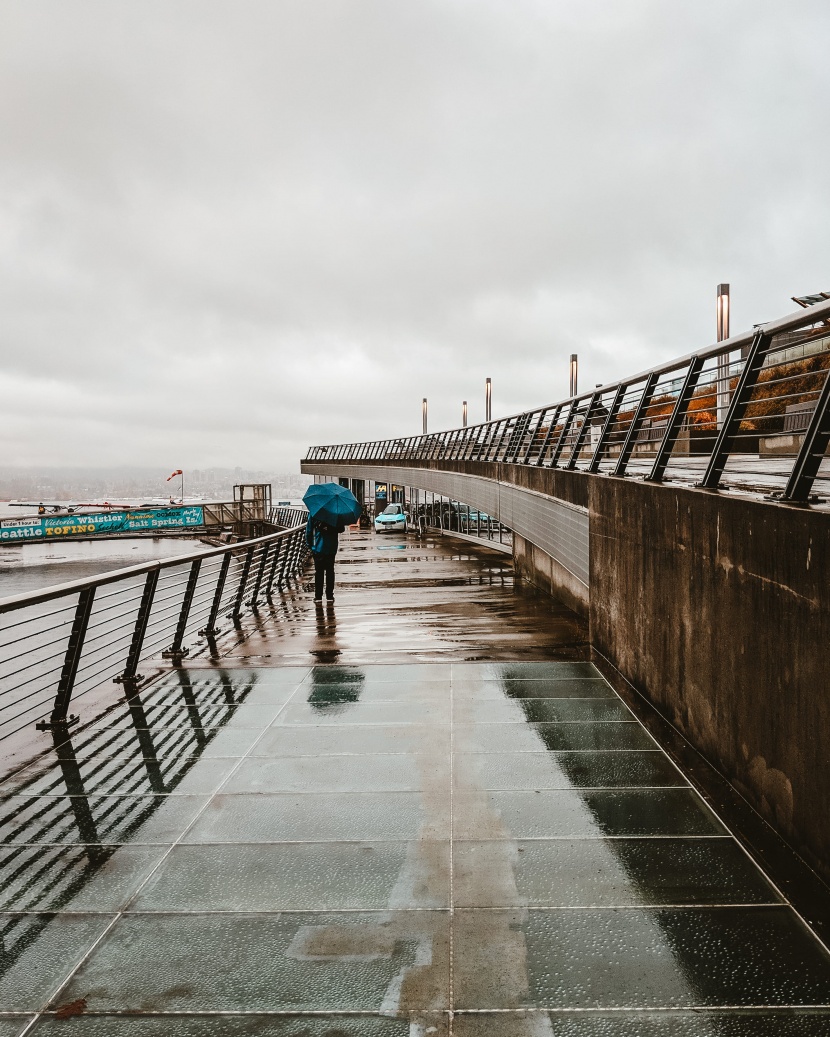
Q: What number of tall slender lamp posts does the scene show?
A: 5